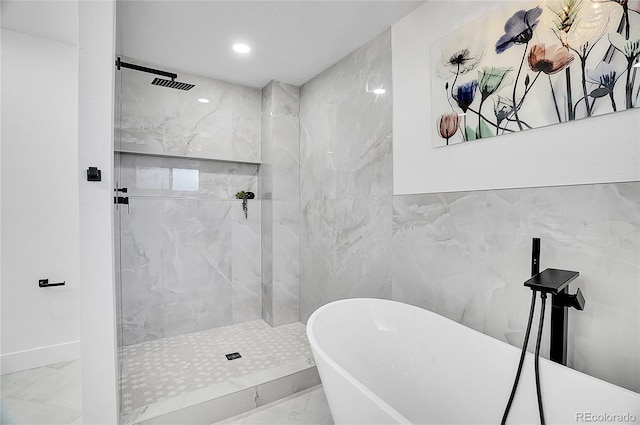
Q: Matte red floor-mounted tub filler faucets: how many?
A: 0